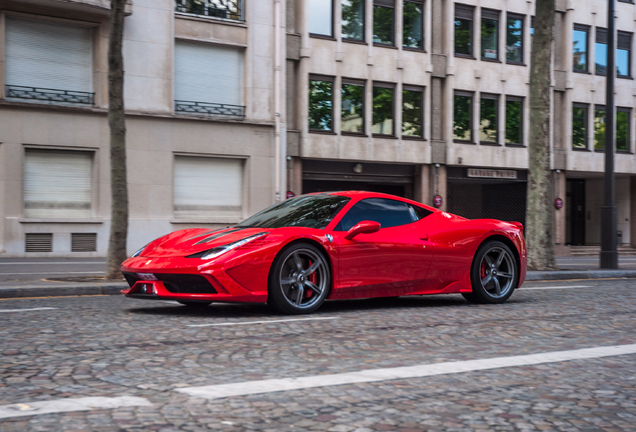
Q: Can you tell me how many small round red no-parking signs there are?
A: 3